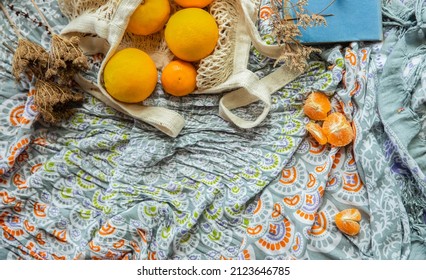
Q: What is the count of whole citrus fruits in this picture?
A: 5